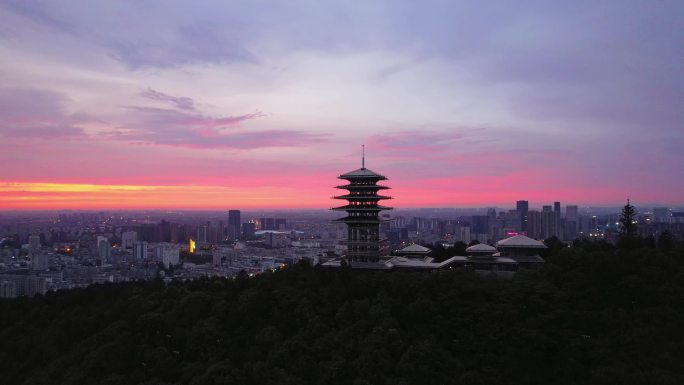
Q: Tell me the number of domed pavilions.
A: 3